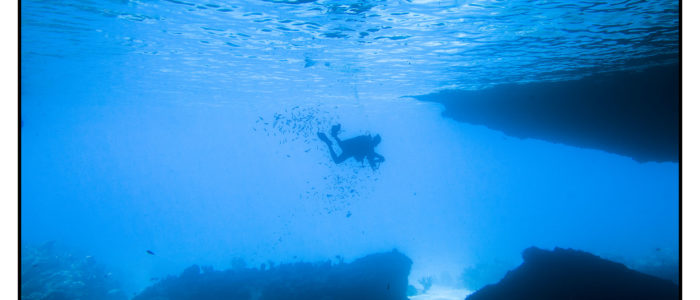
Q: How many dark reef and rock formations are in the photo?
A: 3